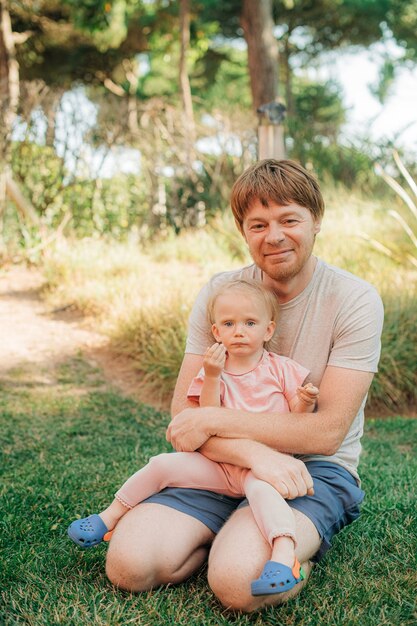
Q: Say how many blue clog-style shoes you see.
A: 2